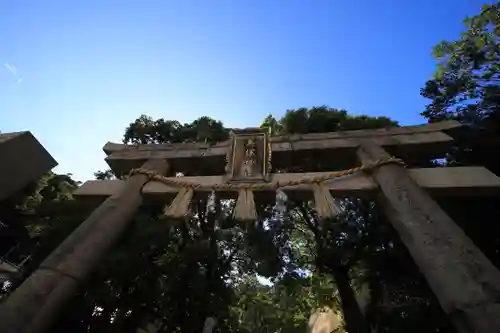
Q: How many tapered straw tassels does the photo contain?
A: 3